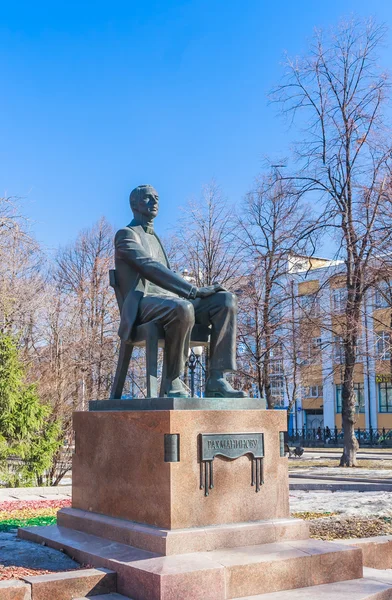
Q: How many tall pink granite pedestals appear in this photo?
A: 1